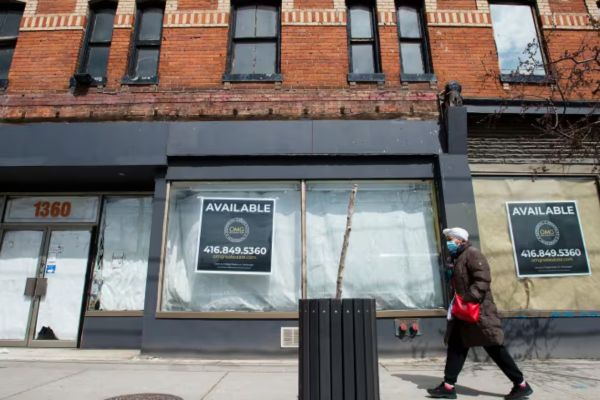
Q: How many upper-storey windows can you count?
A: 7